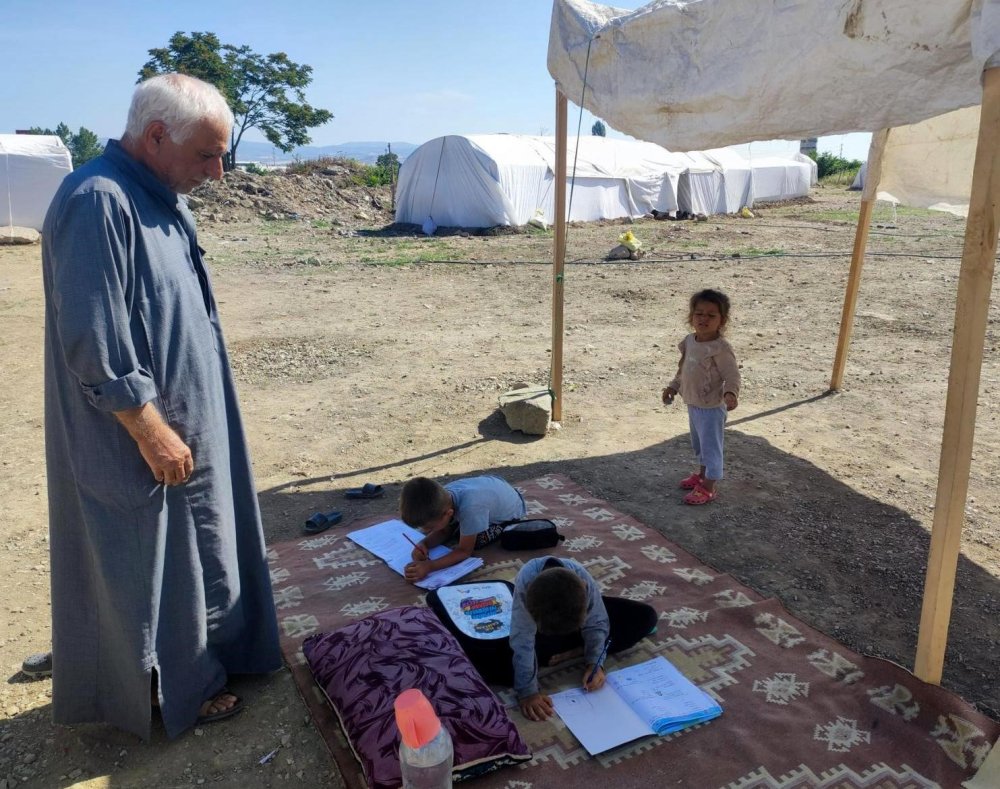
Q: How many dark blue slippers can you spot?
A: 2